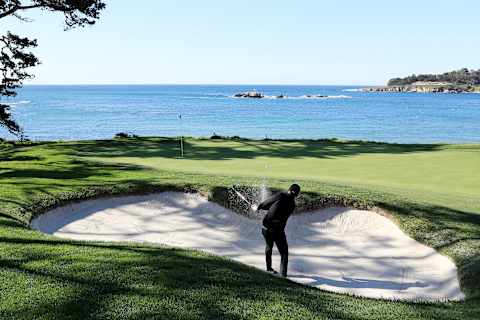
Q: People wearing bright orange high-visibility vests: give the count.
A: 0